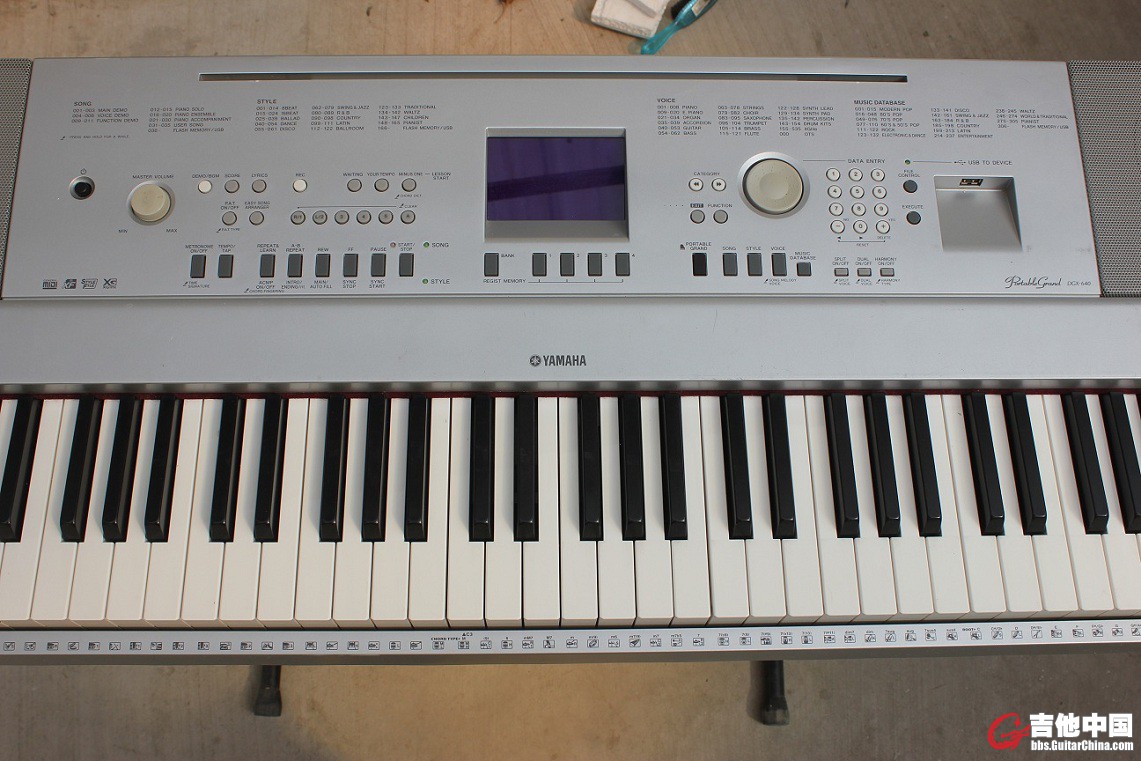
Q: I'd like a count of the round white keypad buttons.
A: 12